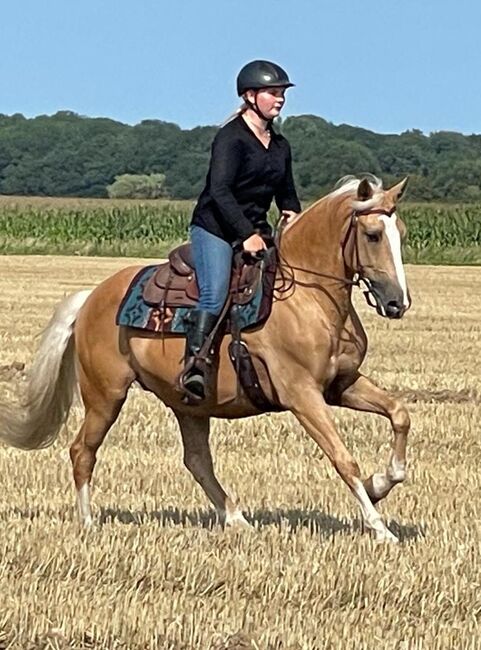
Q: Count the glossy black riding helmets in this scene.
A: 1